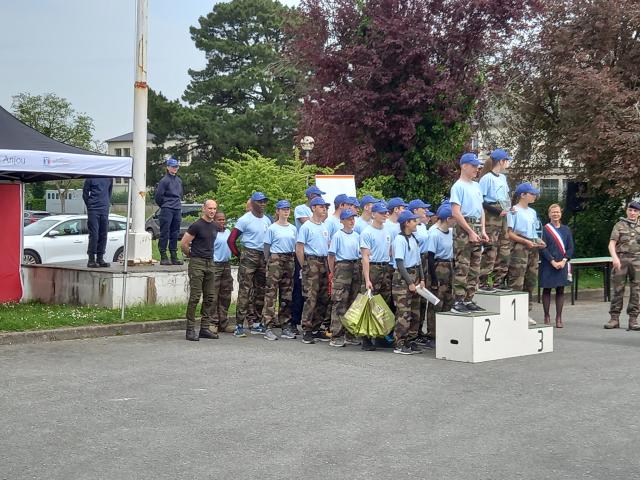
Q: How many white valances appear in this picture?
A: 1